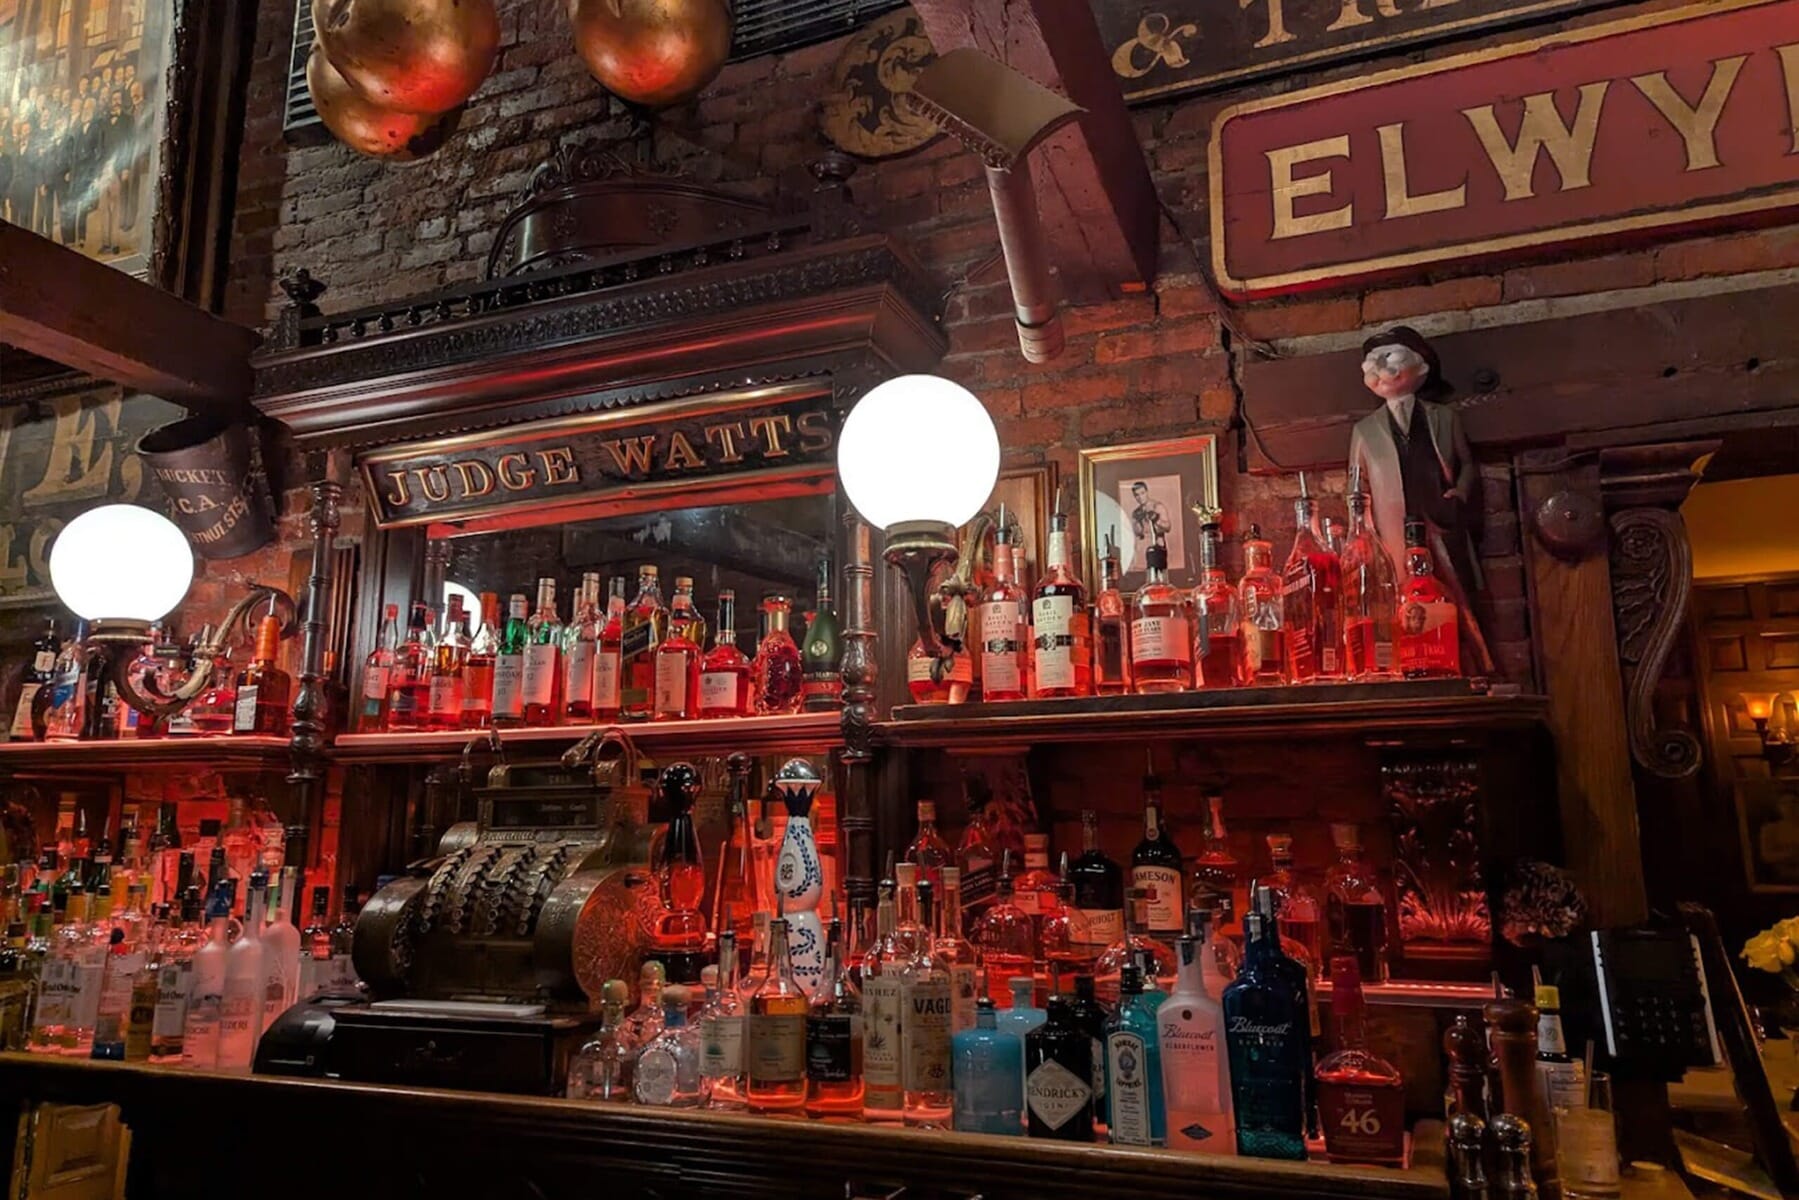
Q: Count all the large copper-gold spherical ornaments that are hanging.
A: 3